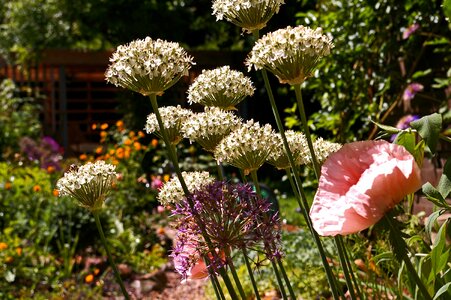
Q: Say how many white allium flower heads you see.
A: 11